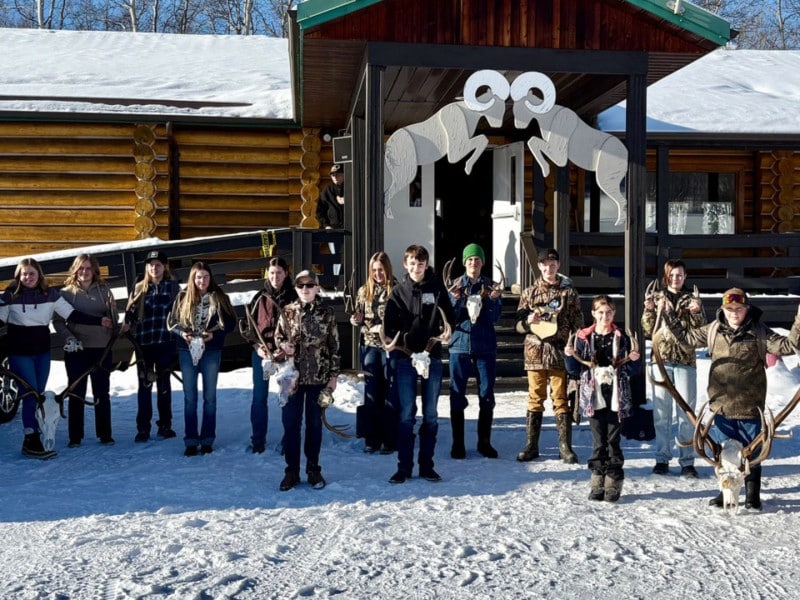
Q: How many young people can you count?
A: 13